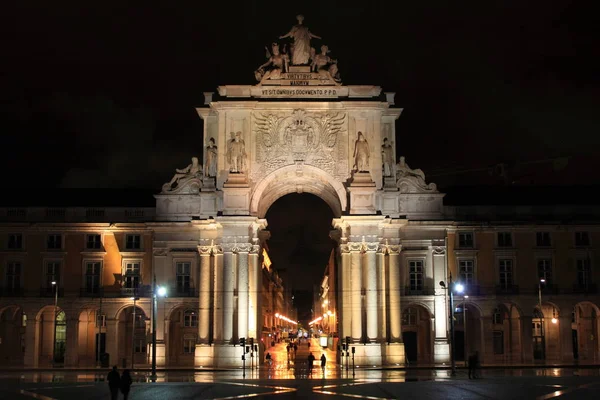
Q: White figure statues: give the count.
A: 9